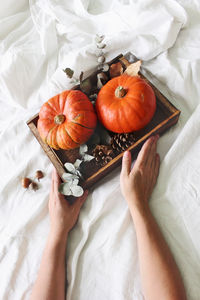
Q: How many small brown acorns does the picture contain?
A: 3